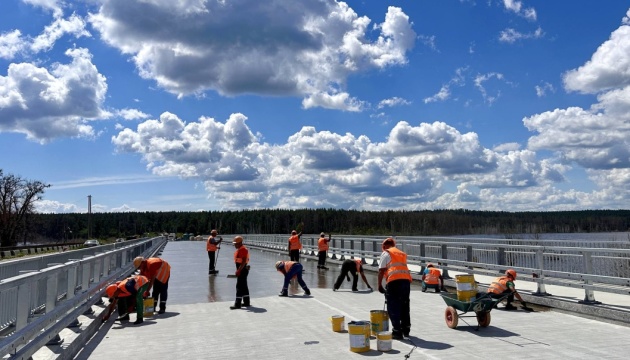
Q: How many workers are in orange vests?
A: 11